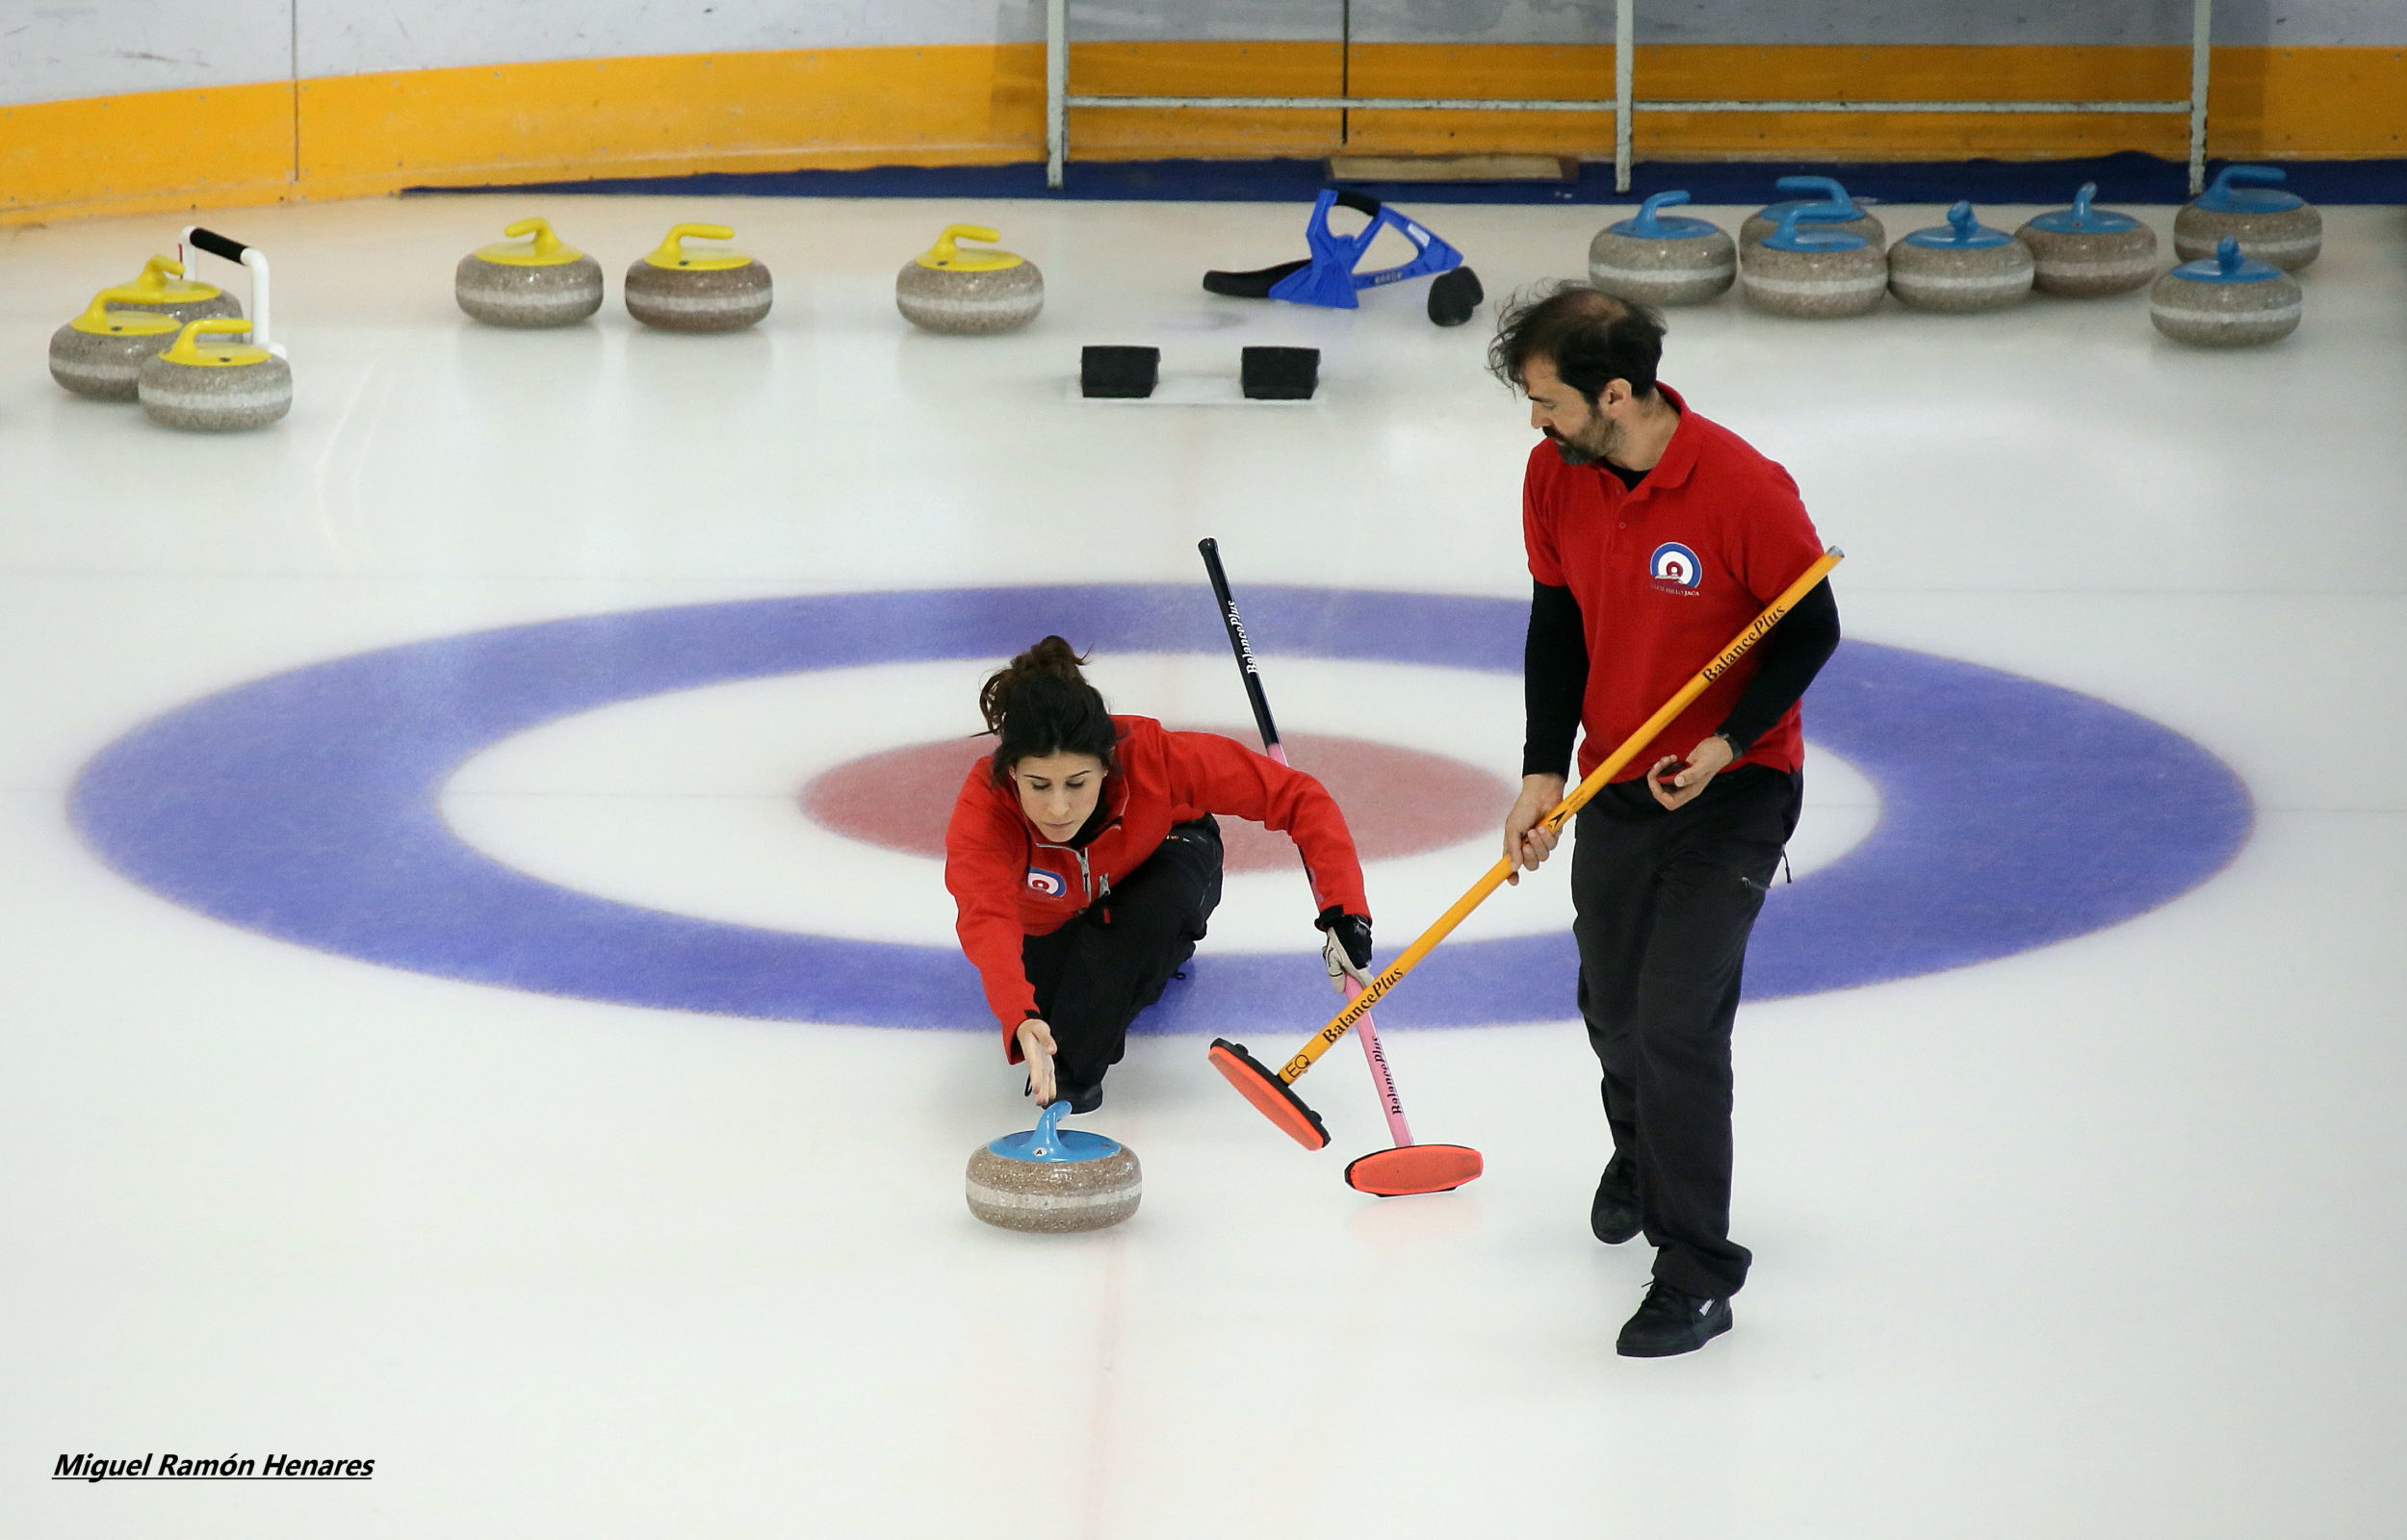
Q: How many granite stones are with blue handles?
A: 8